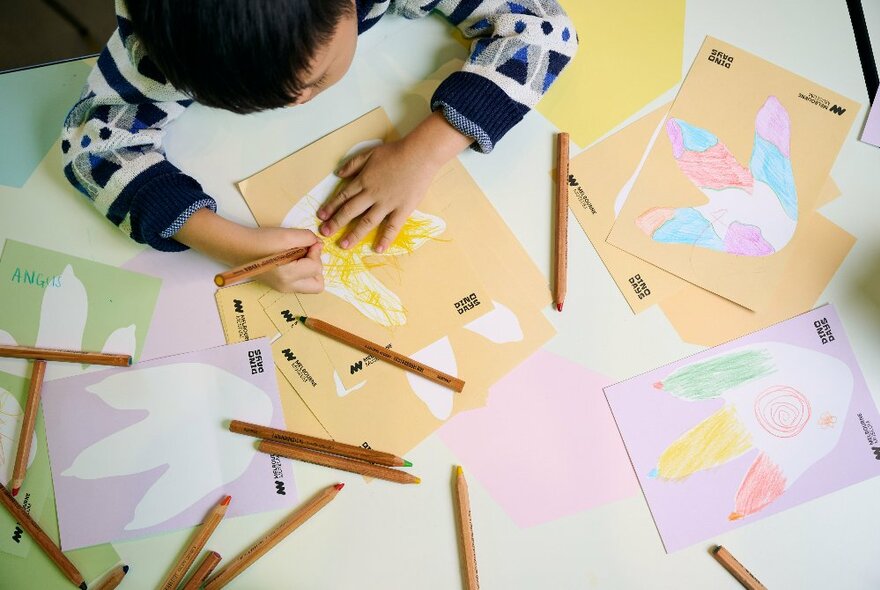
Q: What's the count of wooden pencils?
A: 14